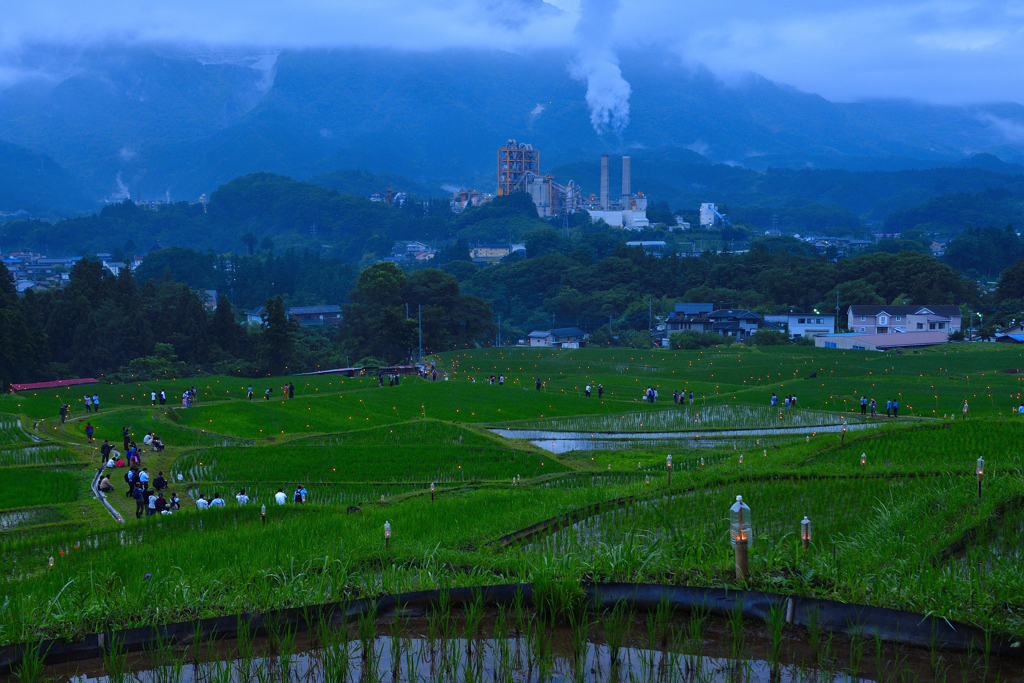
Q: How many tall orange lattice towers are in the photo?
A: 1